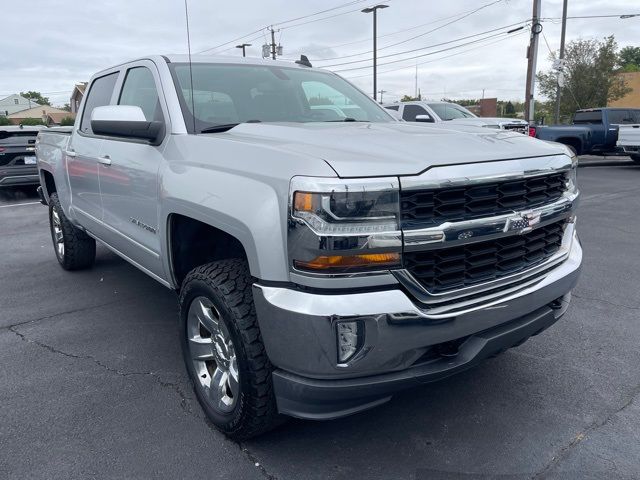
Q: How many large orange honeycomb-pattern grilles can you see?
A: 0